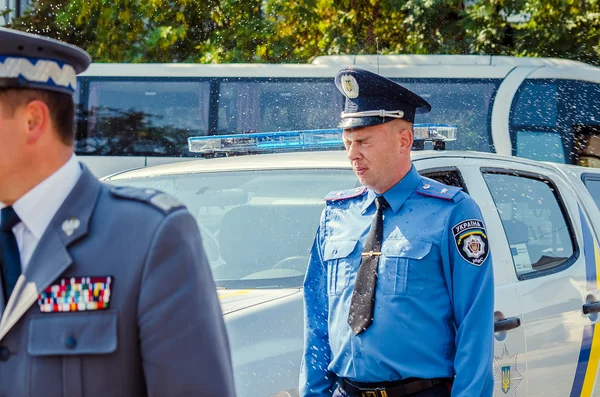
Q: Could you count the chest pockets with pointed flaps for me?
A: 2